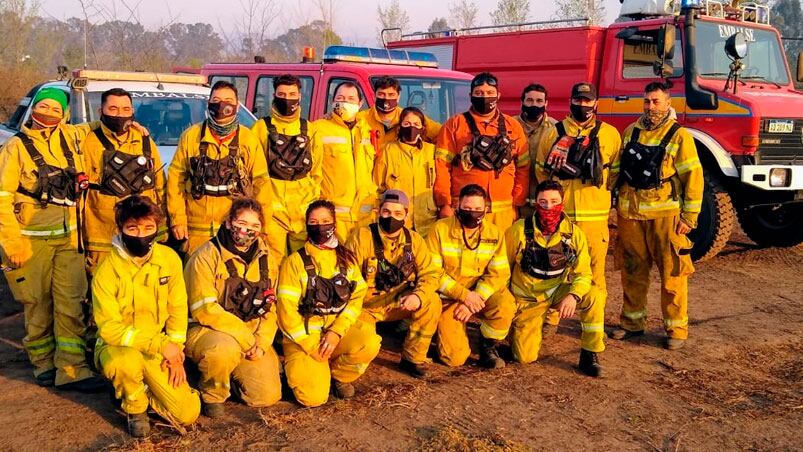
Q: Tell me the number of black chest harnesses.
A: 11